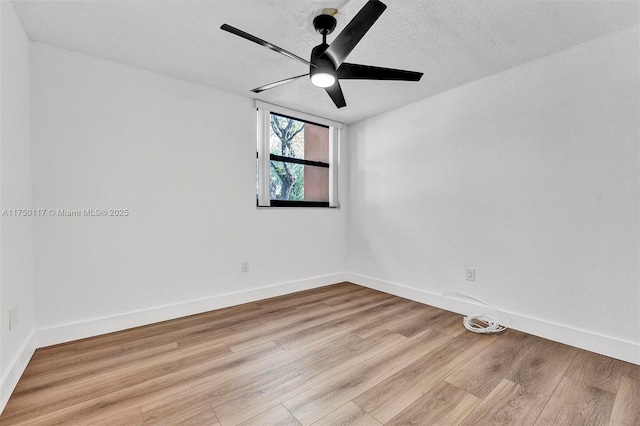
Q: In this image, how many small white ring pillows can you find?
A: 0